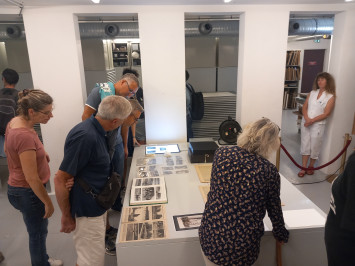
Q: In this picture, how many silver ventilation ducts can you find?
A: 4